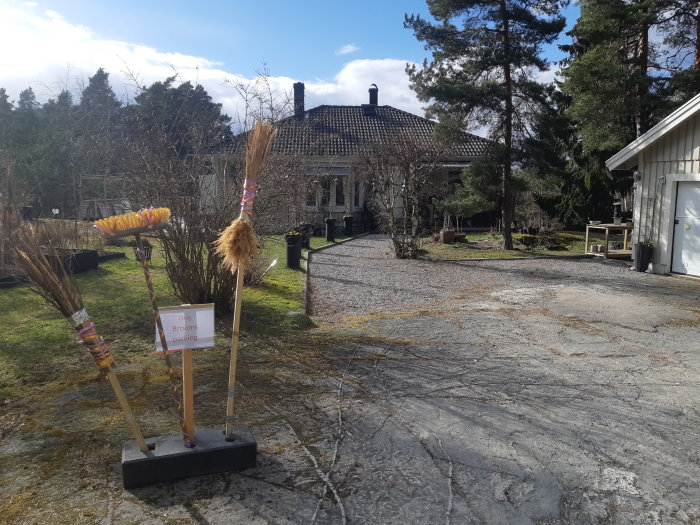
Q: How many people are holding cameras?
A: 0